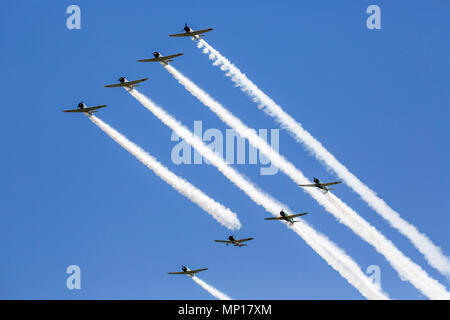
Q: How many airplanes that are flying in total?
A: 8